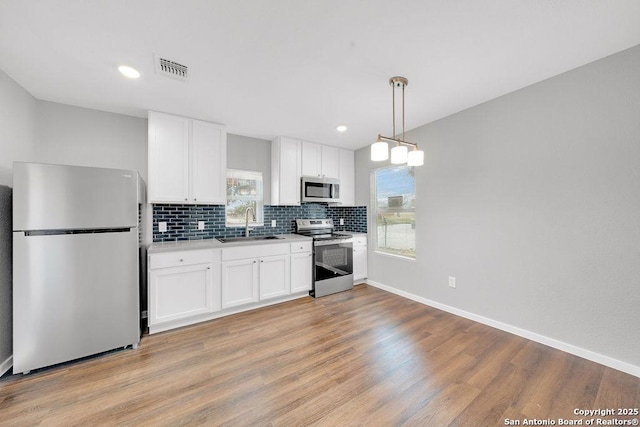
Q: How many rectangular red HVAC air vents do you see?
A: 0